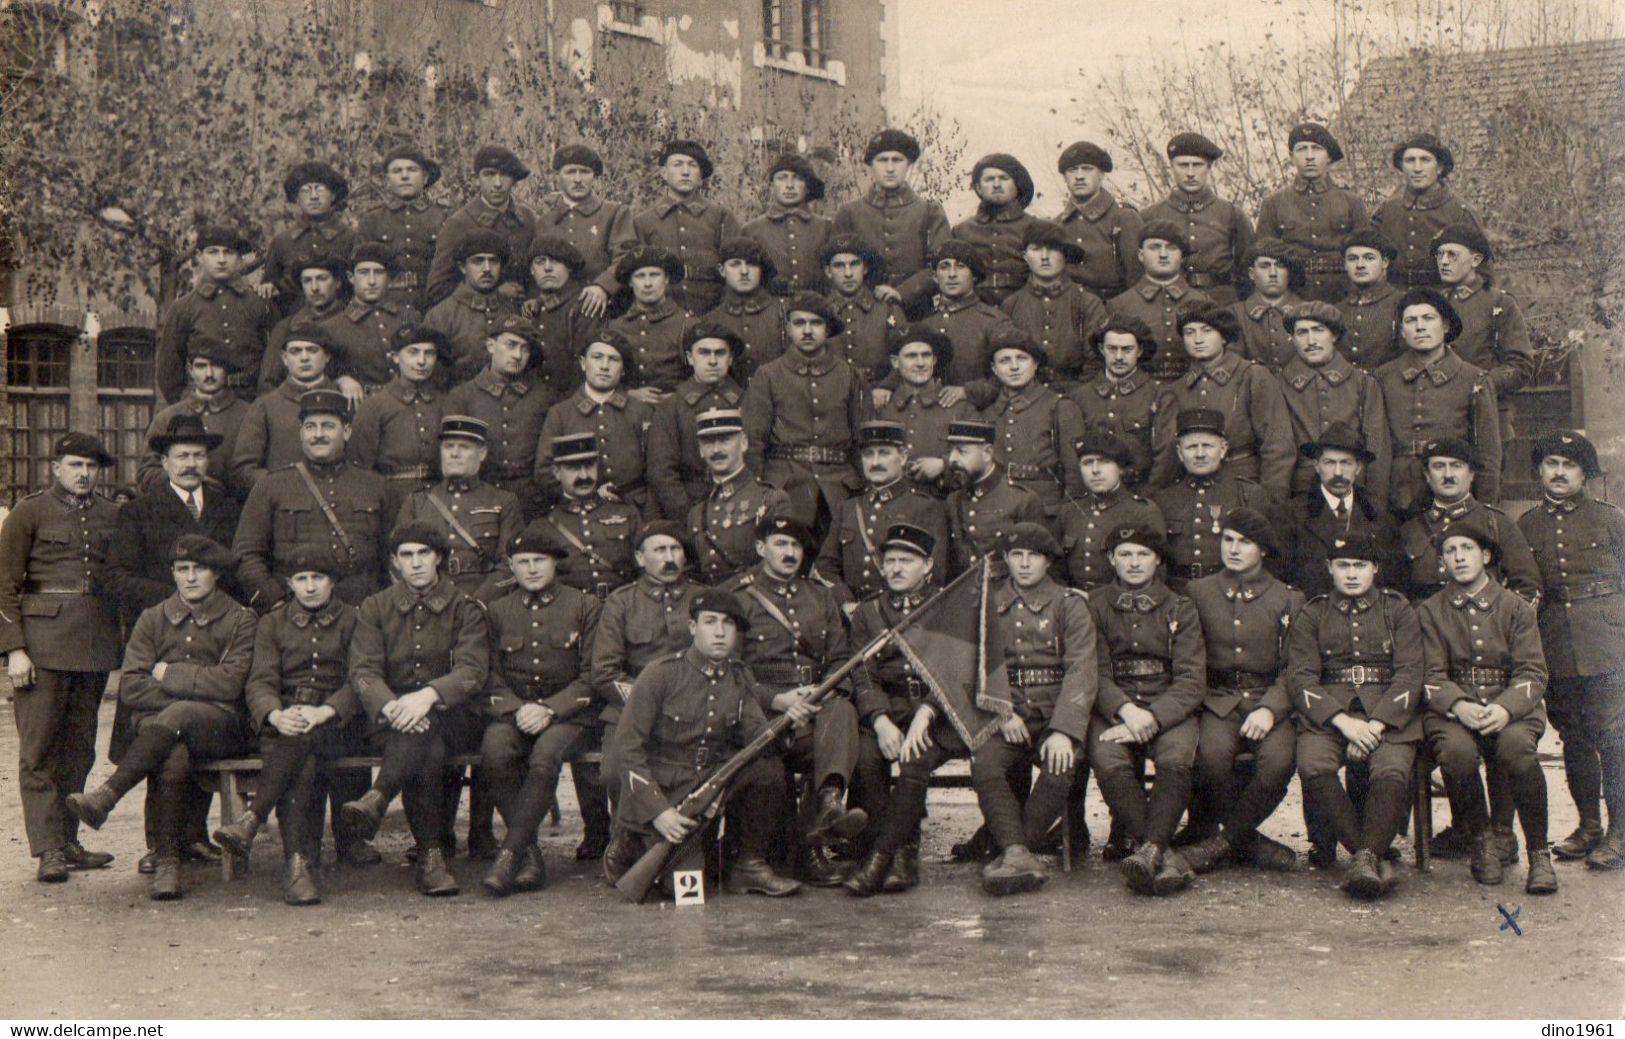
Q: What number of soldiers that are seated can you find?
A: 12